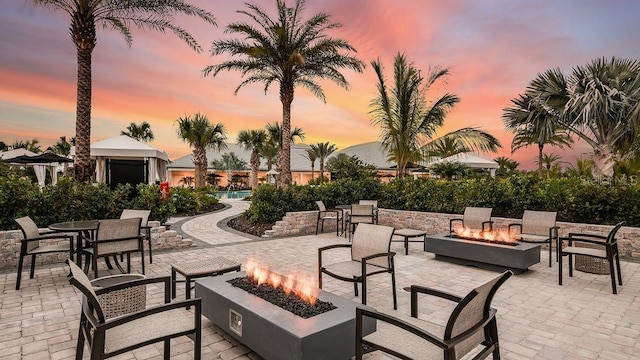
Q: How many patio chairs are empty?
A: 12